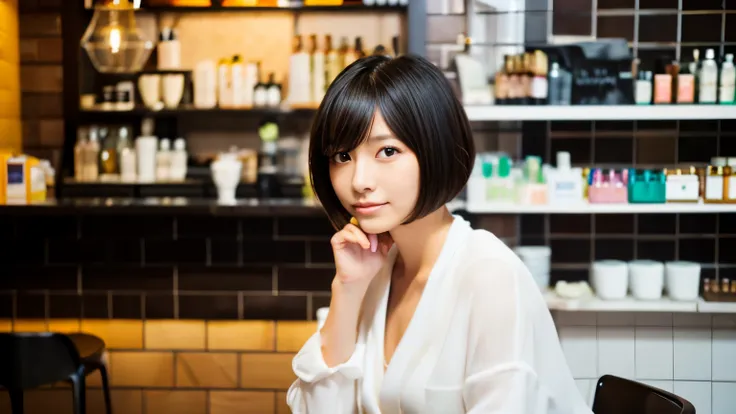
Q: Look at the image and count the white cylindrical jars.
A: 3